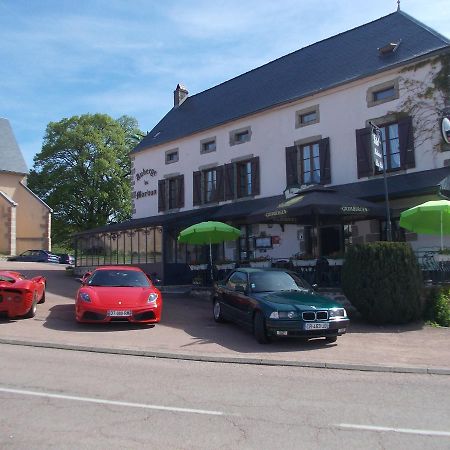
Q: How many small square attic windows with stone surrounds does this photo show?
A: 5